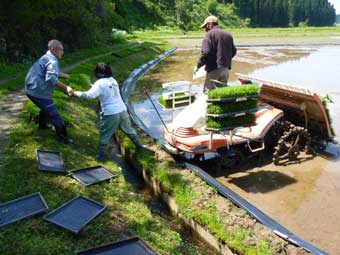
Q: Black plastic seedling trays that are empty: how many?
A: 5